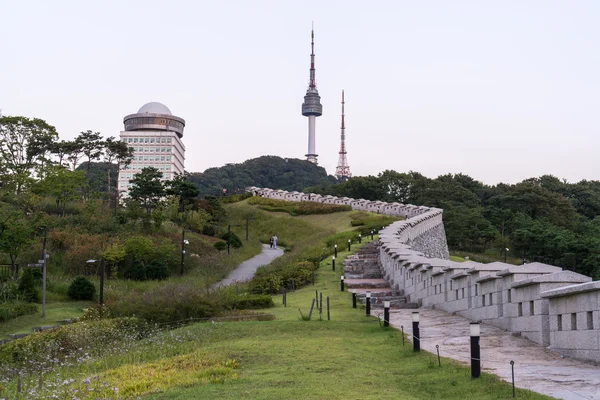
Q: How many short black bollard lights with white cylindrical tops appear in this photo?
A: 13